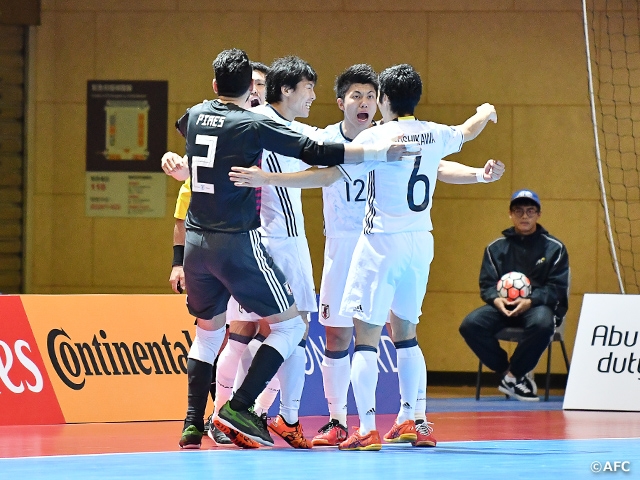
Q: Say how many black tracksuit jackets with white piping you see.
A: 1